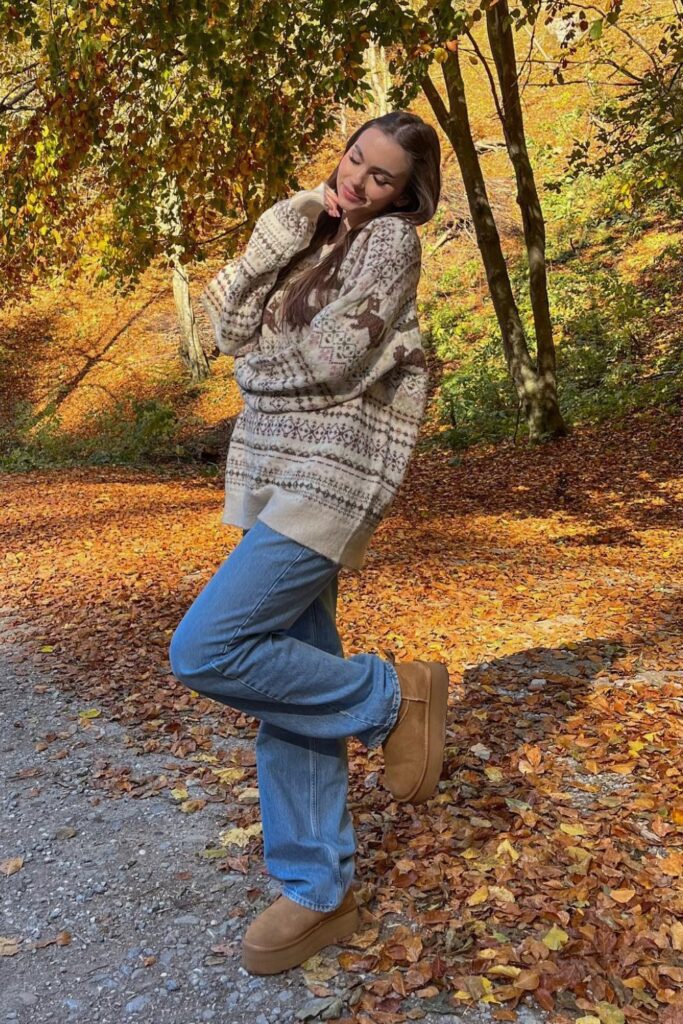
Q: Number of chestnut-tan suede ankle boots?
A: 2